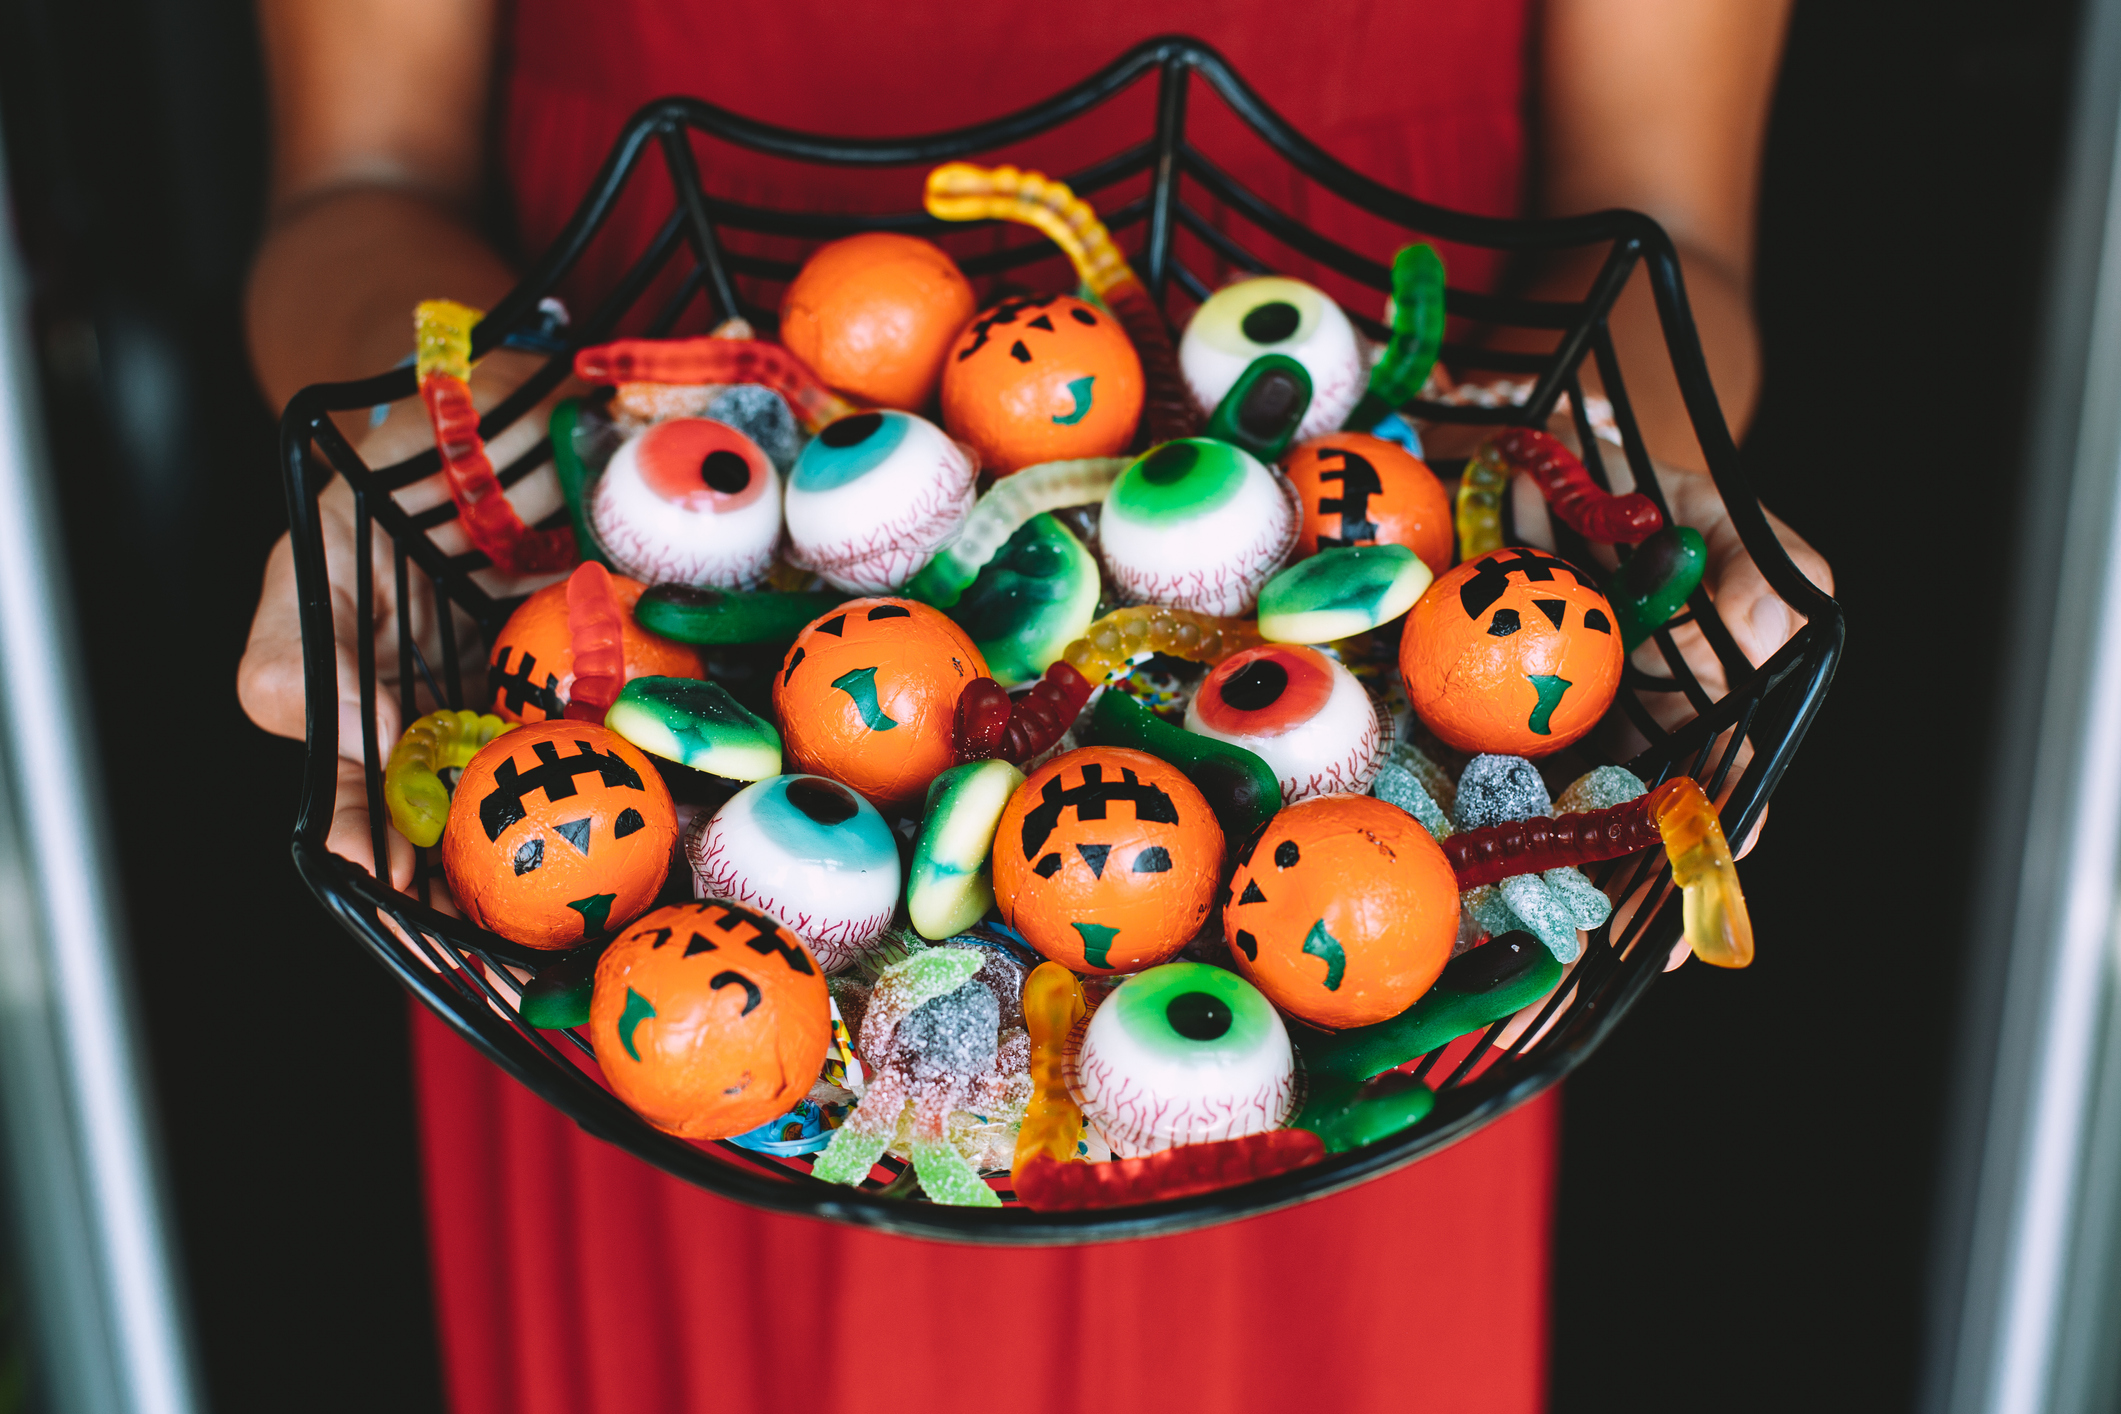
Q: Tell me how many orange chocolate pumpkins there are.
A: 10